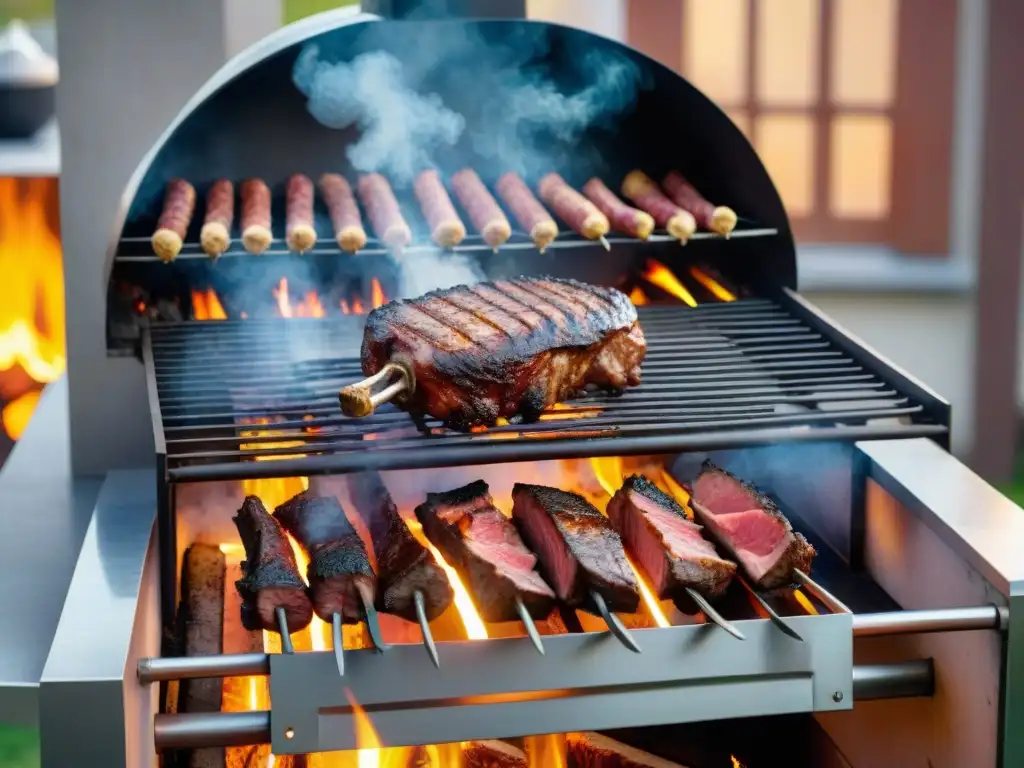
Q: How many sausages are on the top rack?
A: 13